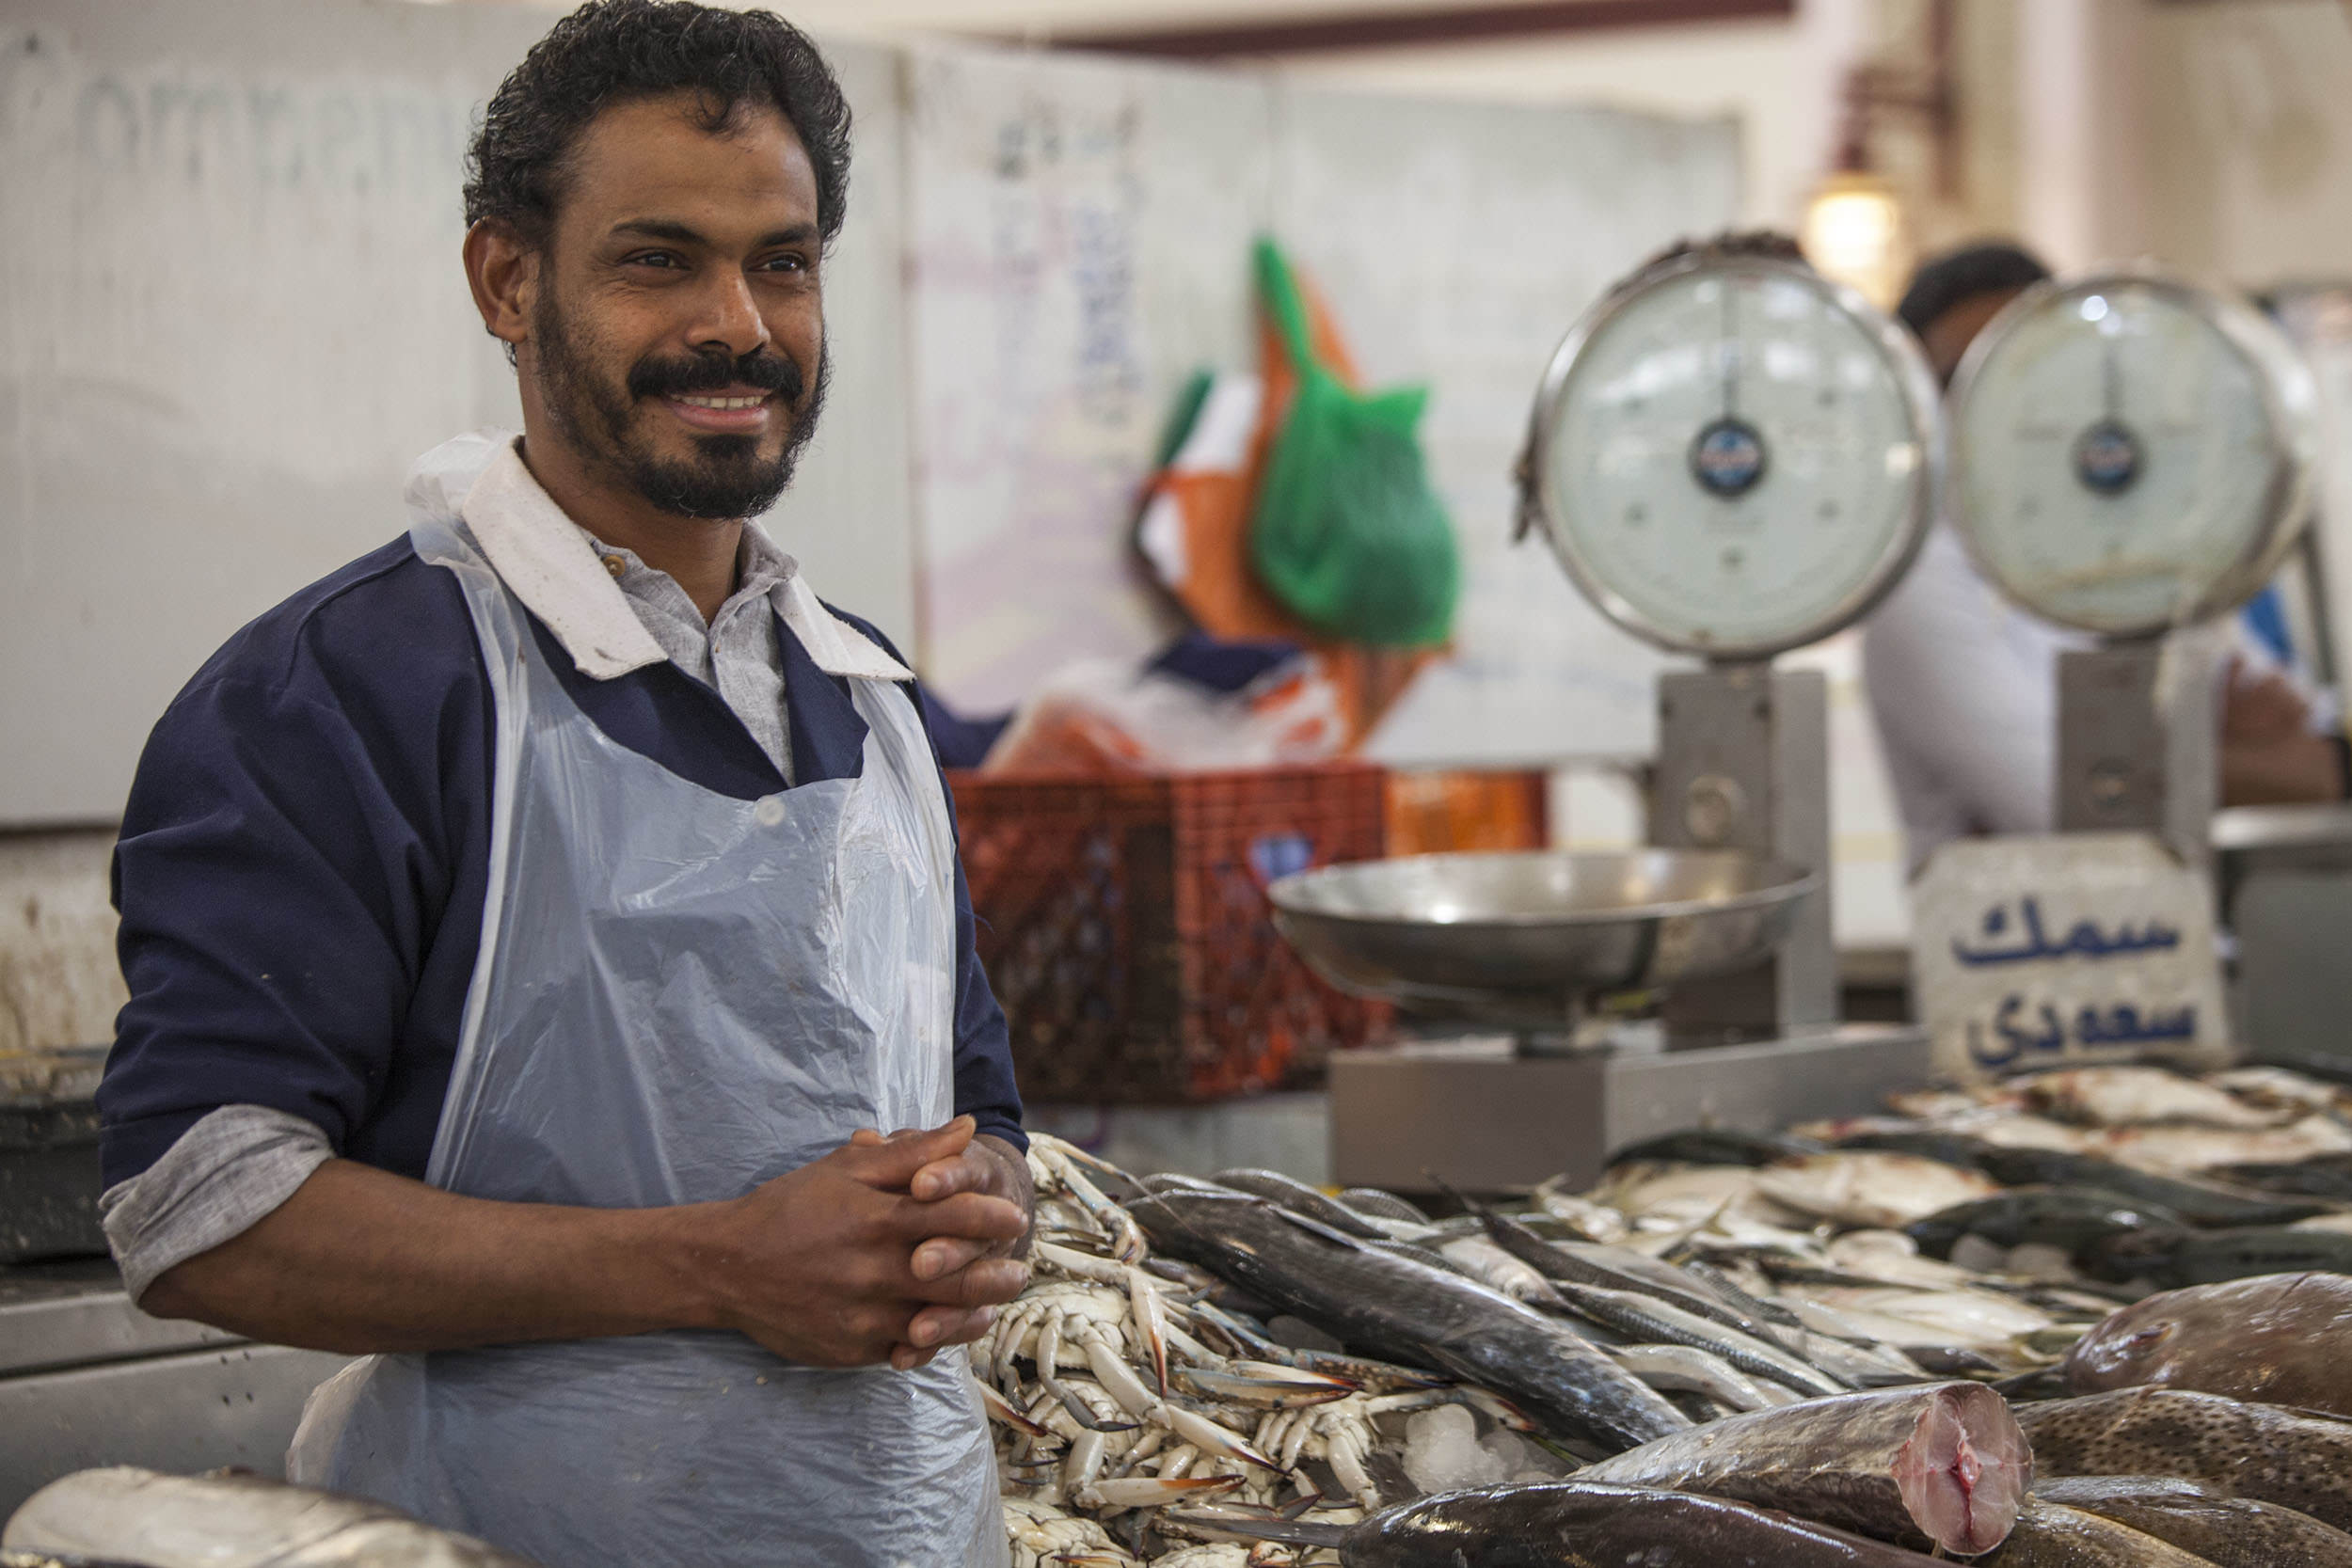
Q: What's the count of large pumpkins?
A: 0